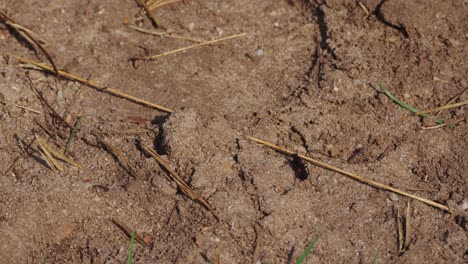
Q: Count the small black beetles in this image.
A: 1